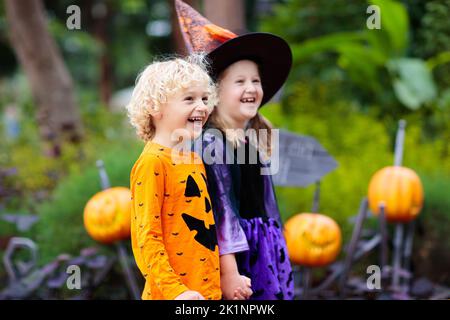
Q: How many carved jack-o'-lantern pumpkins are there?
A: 3